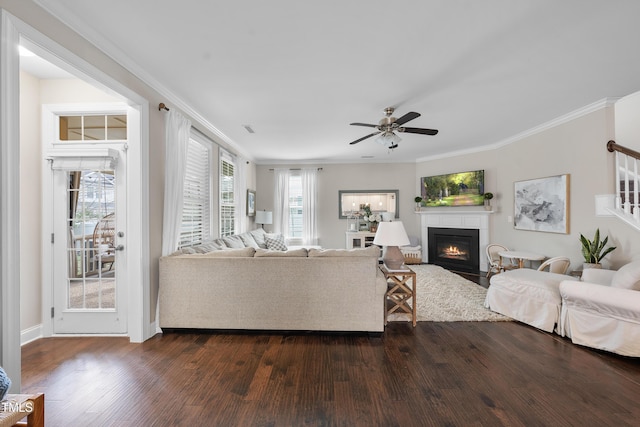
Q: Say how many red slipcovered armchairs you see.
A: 0